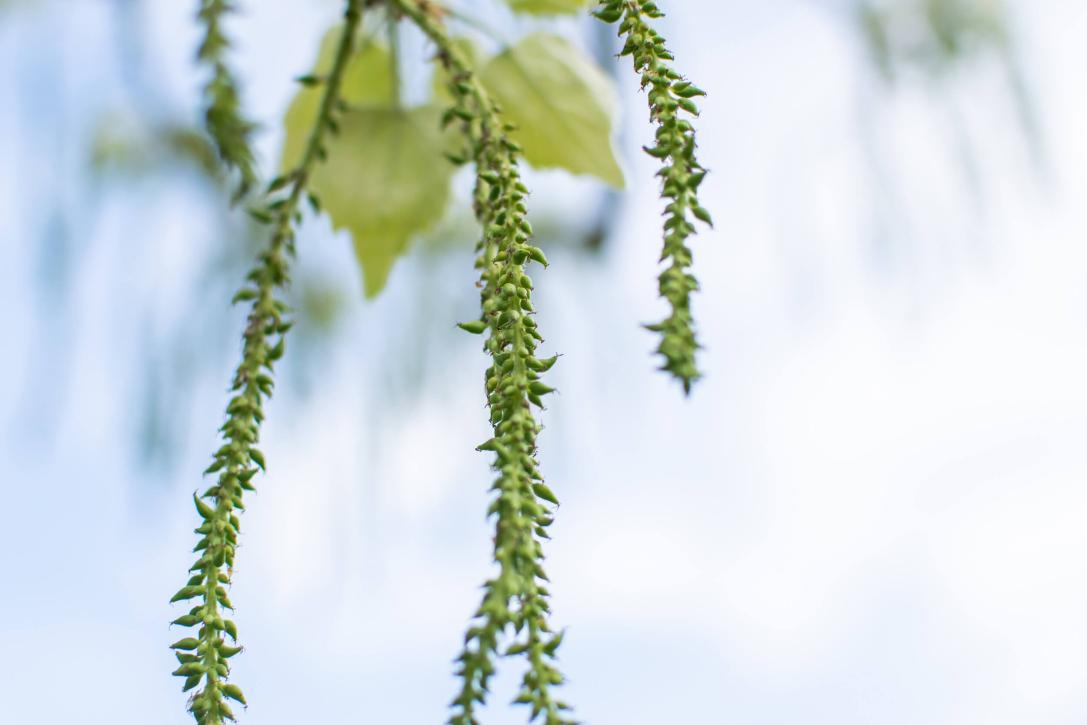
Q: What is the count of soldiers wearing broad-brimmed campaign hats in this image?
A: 0